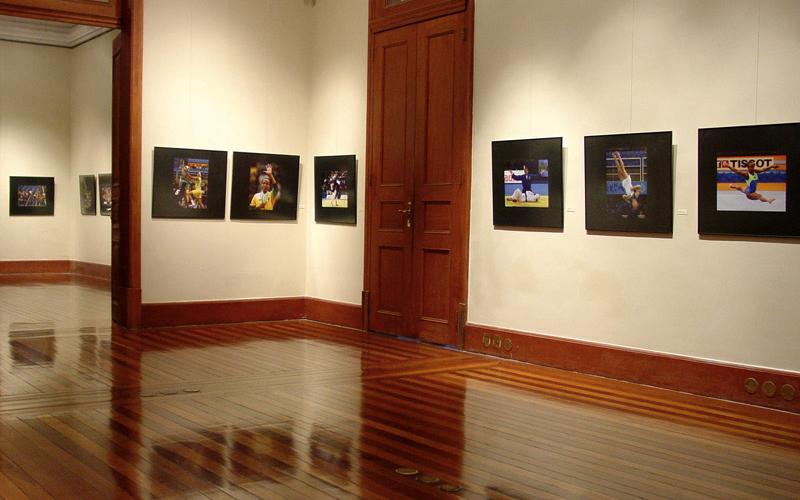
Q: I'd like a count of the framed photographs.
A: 9